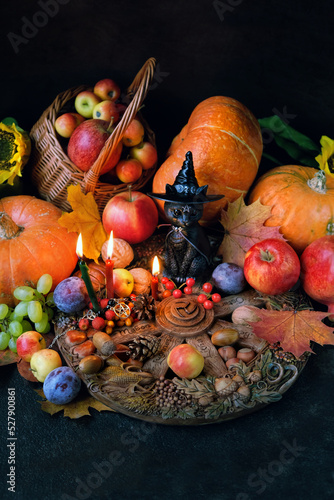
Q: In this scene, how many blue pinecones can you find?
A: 0